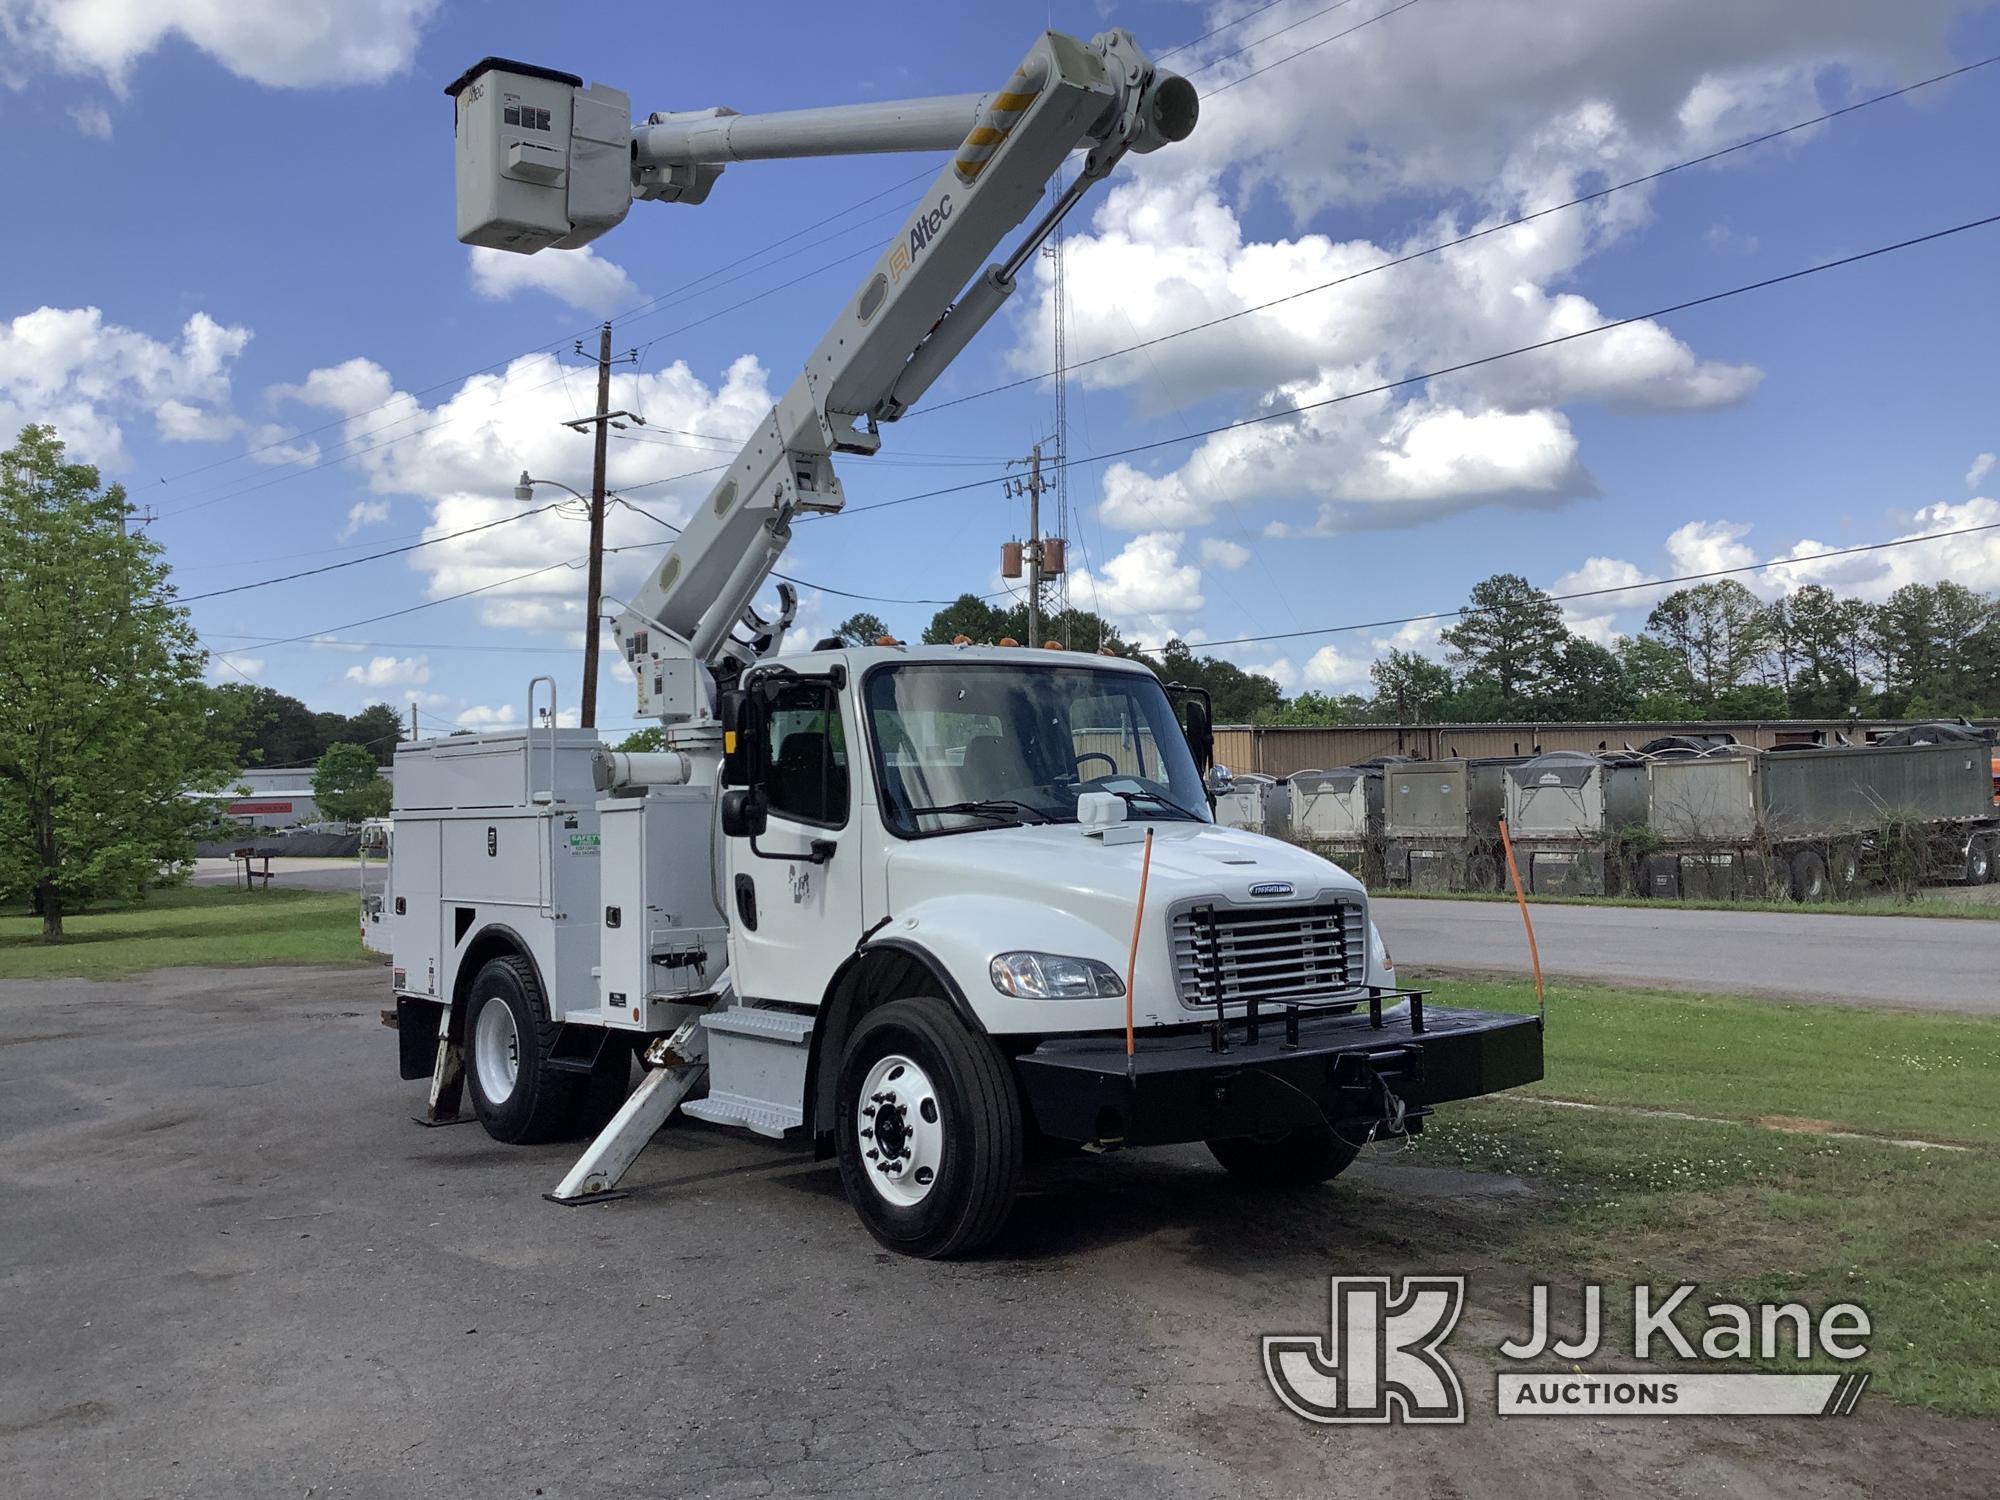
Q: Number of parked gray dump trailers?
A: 5